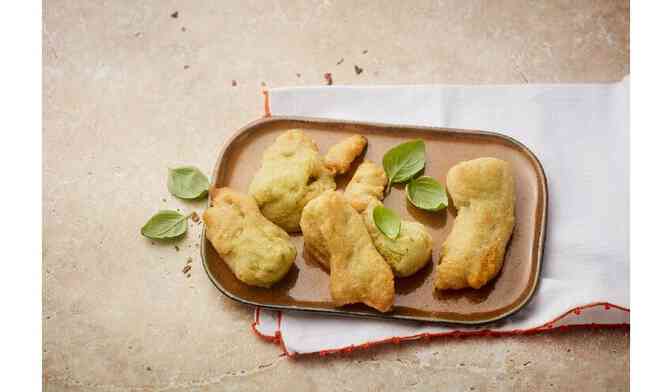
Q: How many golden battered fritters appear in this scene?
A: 5